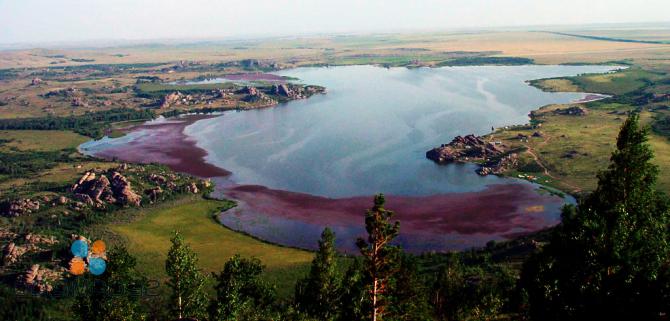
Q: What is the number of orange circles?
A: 2